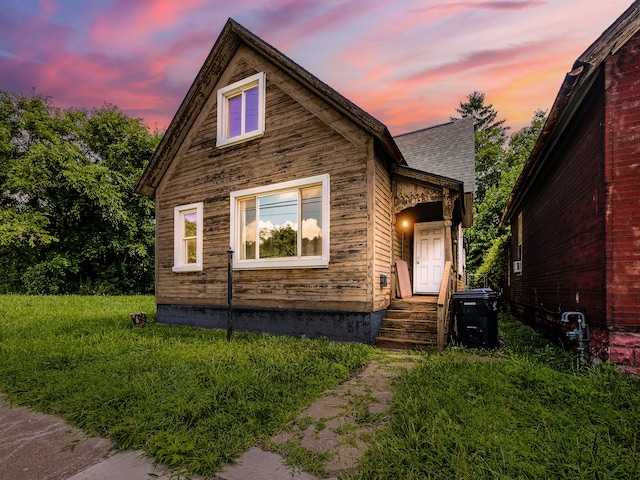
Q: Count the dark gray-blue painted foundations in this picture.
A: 1